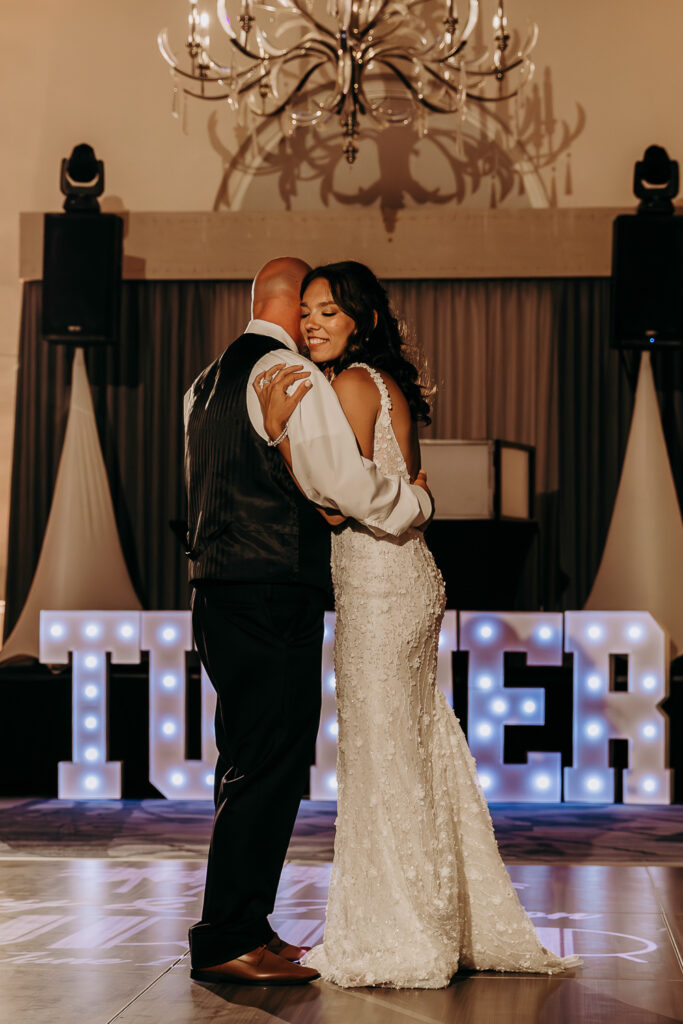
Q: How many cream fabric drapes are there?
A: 2